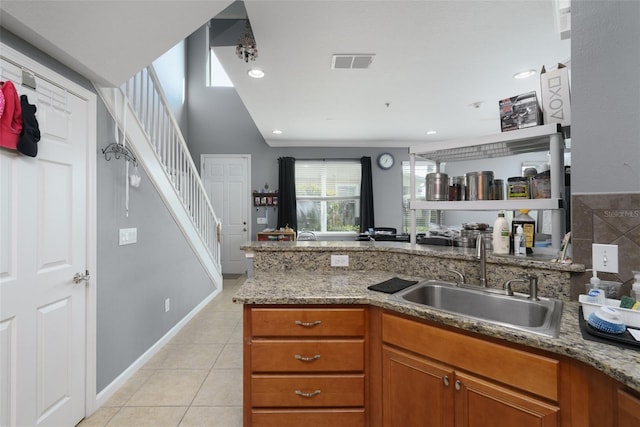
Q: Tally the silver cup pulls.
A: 3